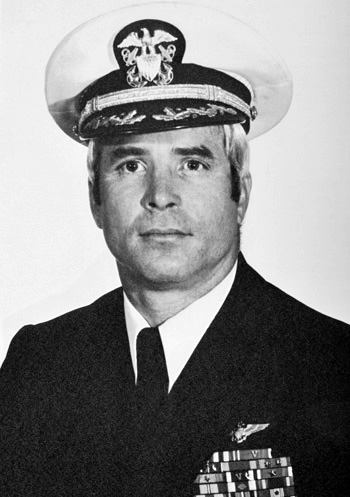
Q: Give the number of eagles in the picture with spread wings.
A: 1